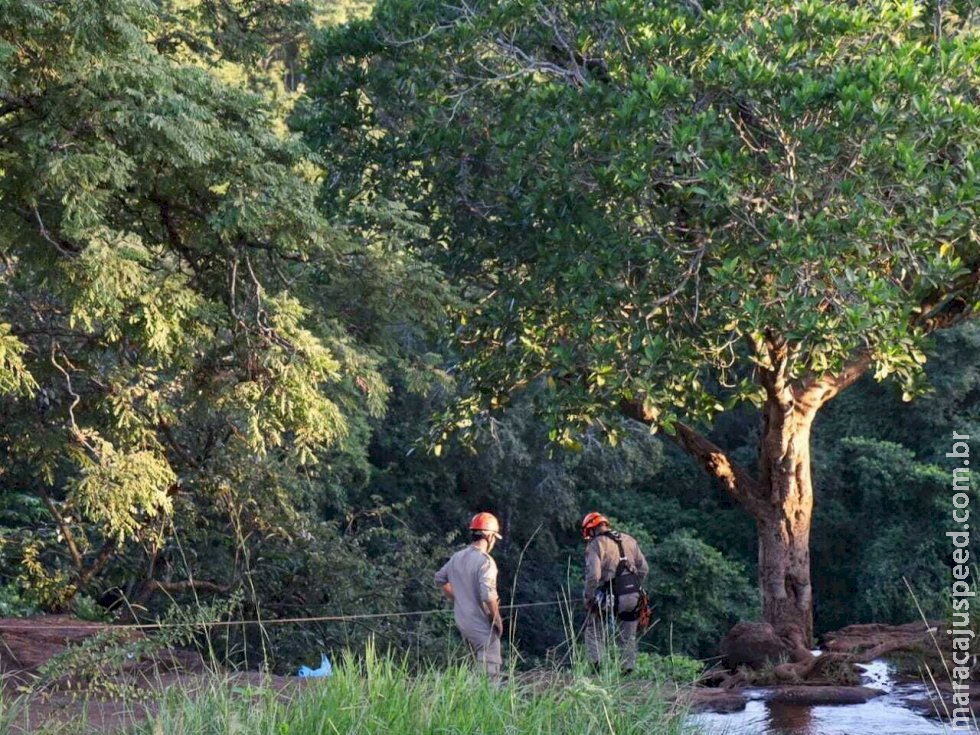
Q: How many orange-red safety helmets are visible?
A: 2